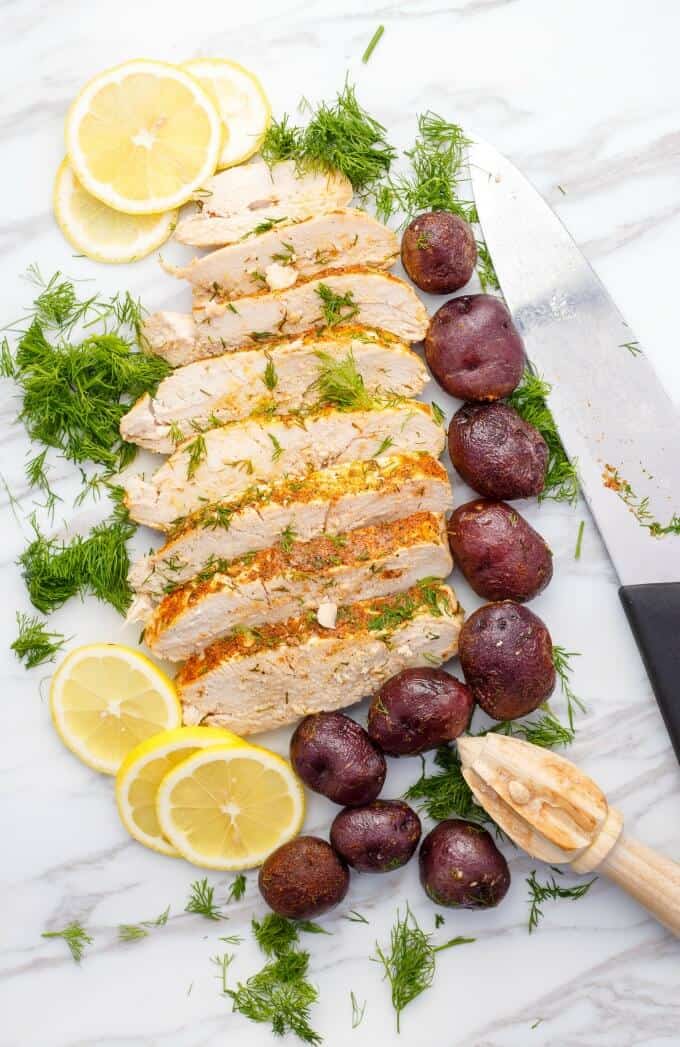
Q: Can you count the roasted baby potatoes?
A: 10